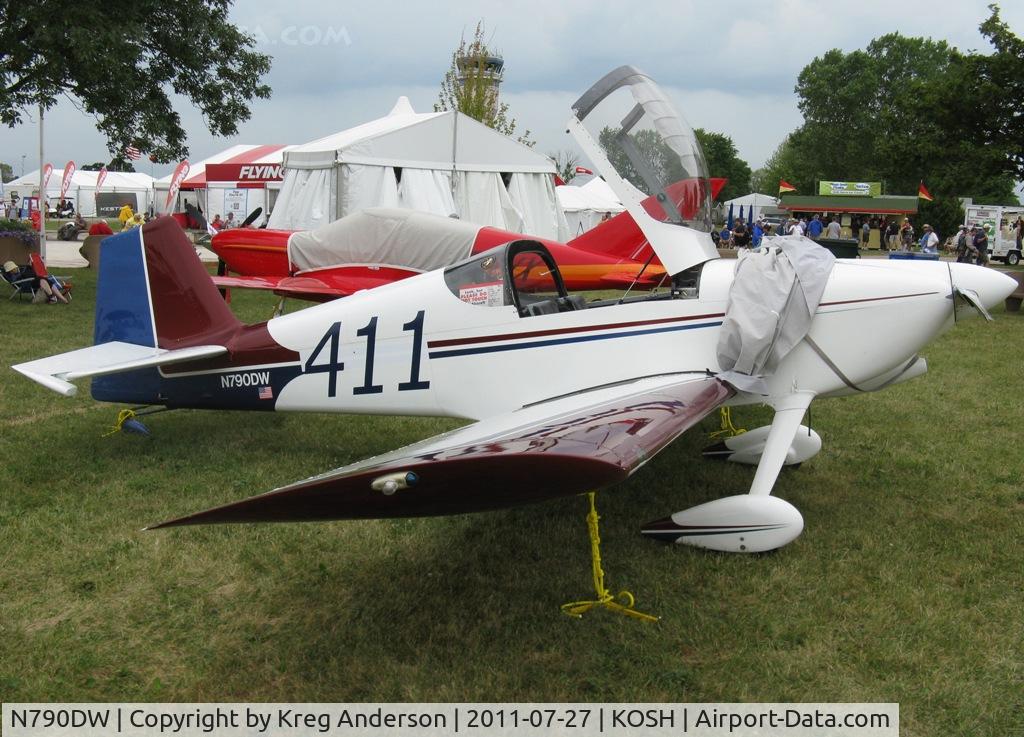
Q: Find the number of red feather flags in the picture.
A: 4